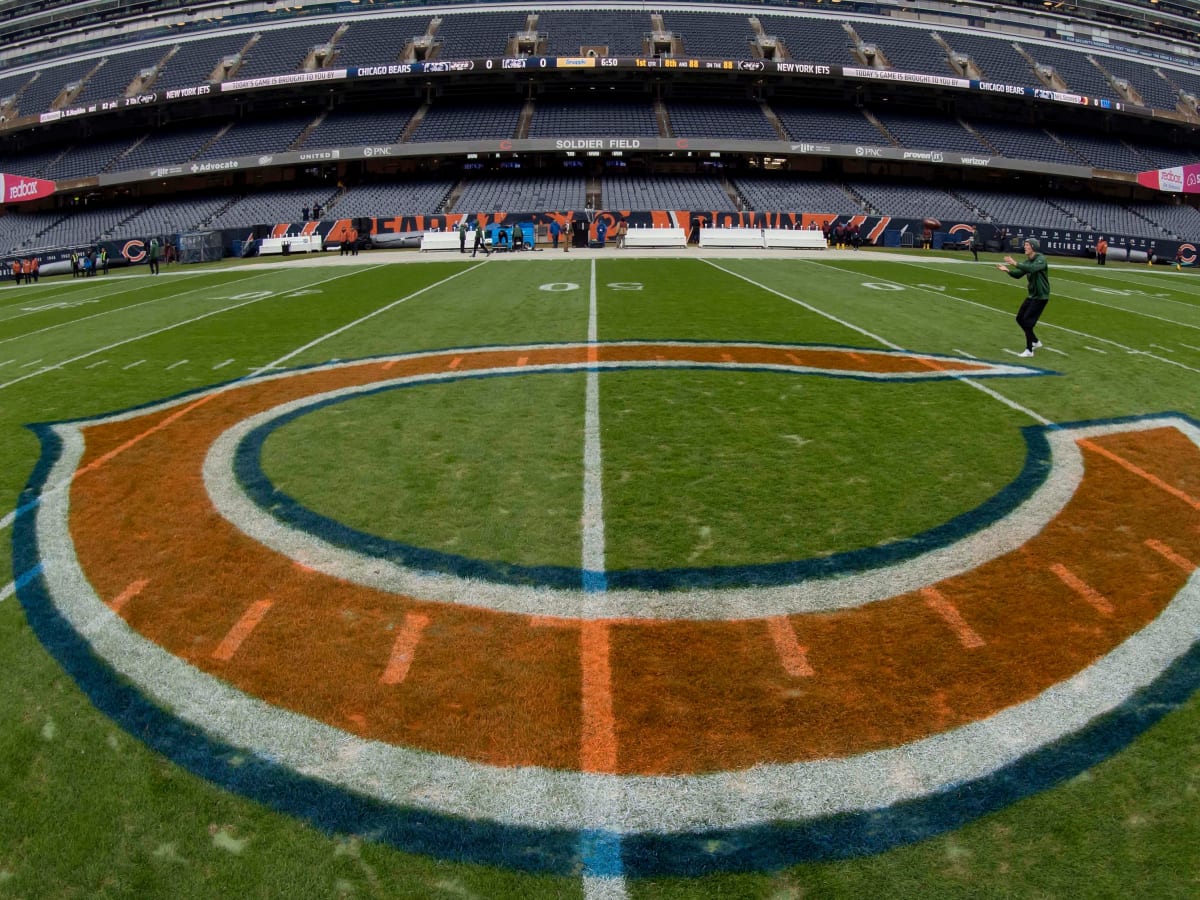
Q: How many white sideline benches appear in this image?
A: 5